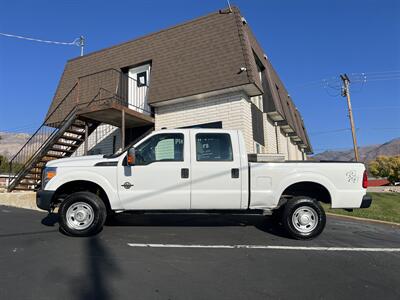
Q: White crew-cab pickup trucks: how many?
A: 1